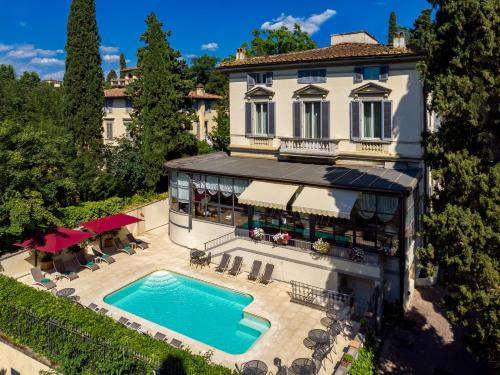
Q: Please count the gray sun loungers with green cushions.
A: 6